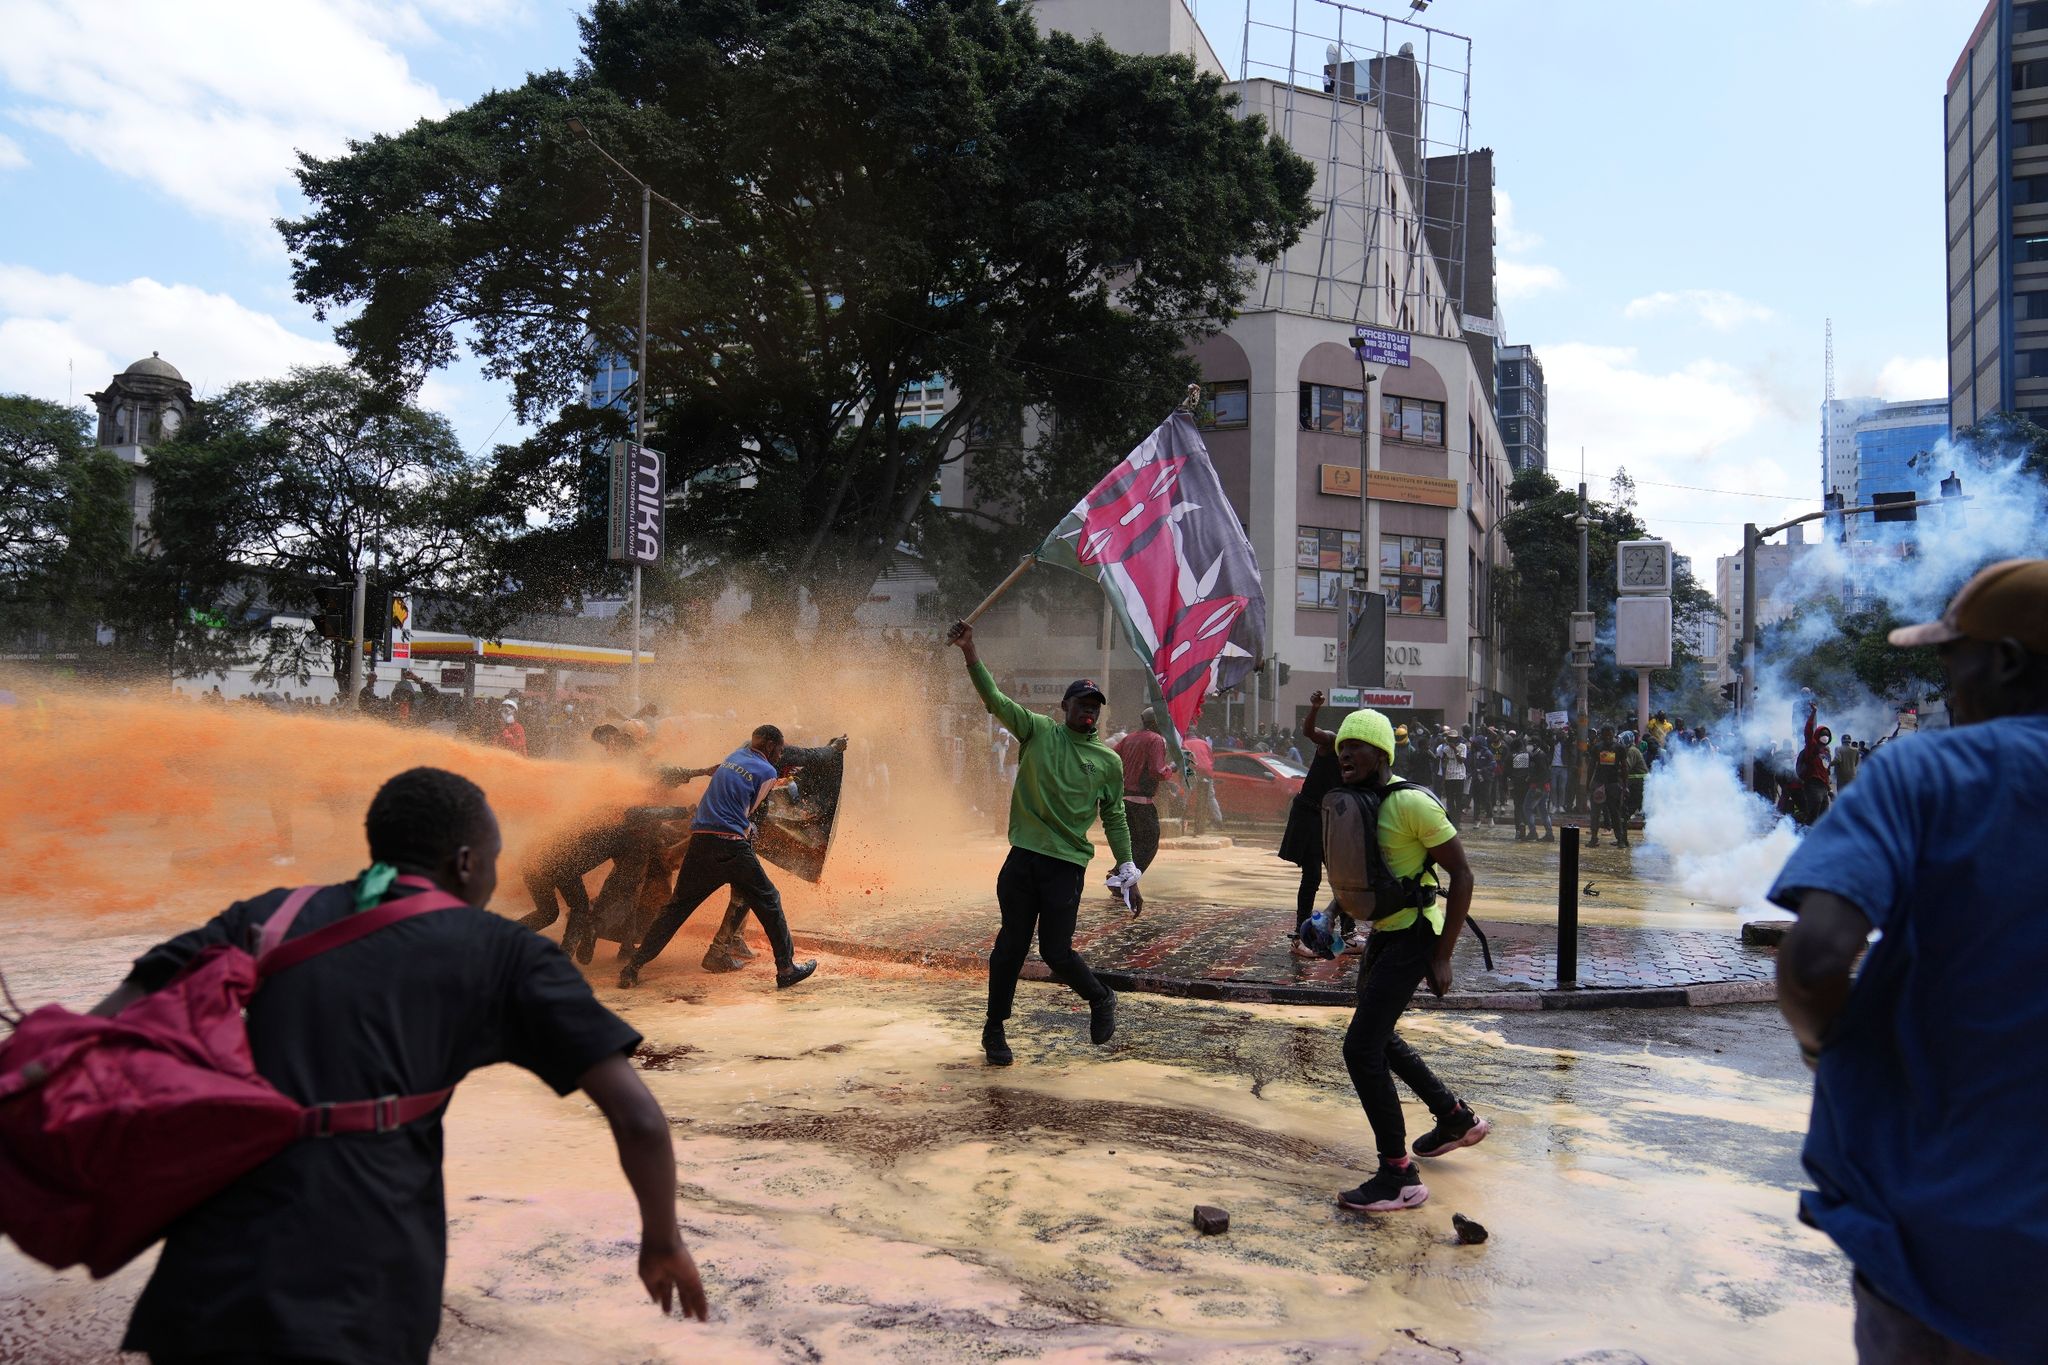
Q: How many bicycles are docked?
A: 0